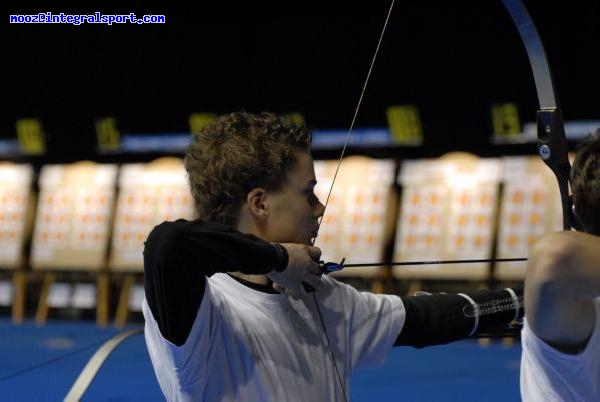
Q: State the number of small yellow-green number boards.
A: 6